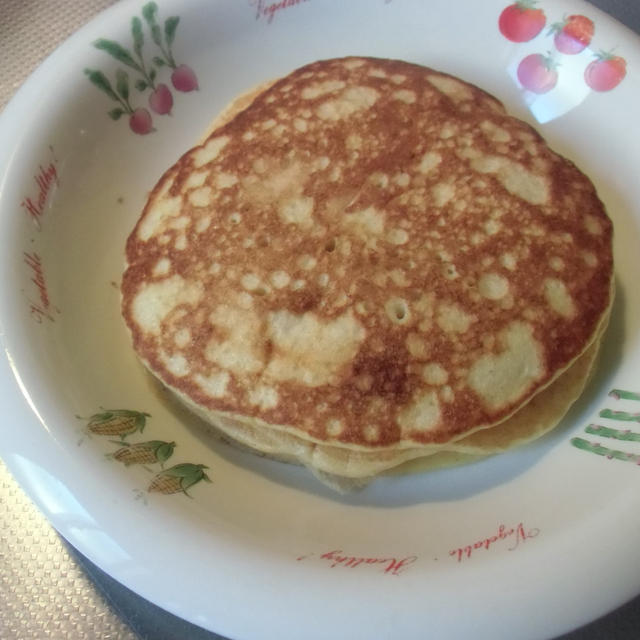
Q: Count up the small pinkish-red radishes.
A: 3